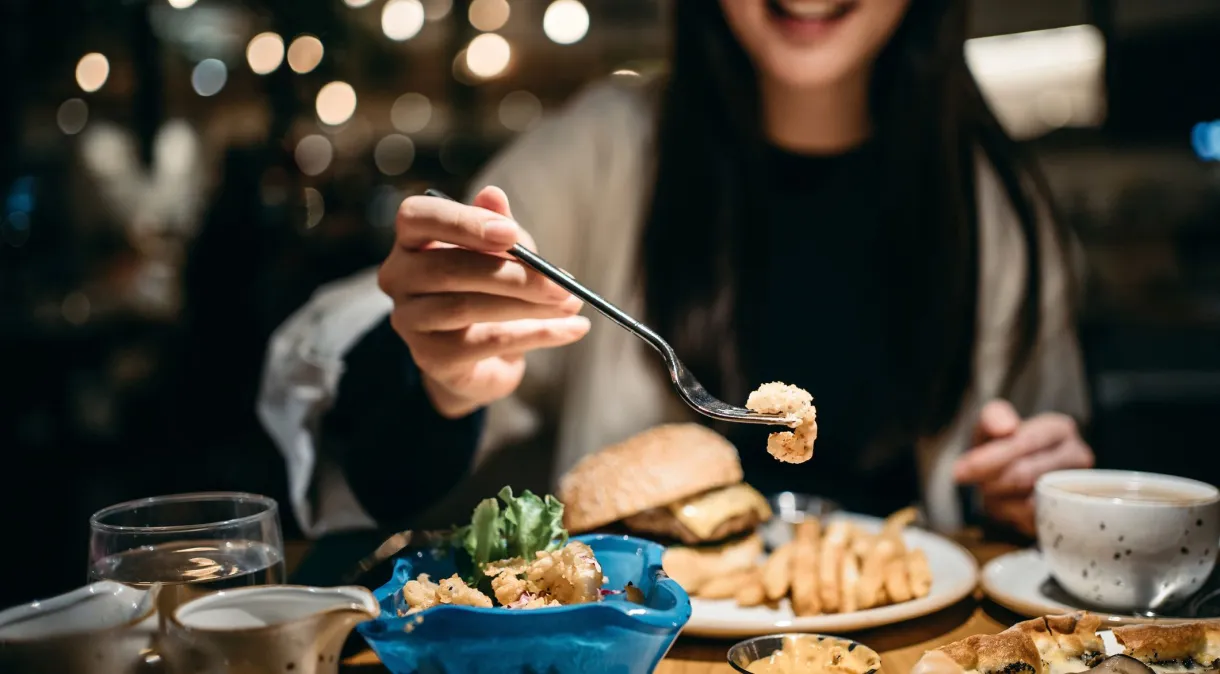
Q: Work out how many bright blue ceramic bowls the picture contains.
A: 1